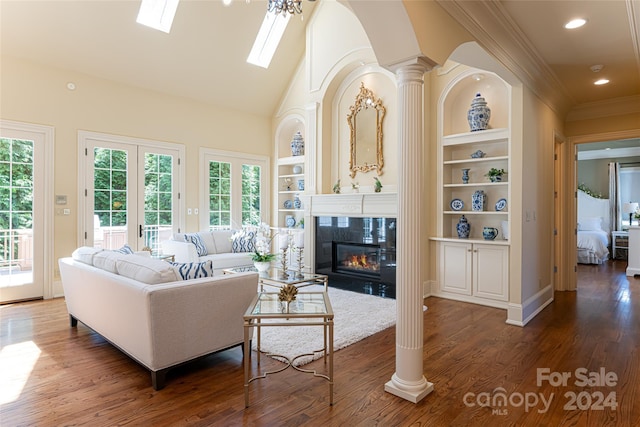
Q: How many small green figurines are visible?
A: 2